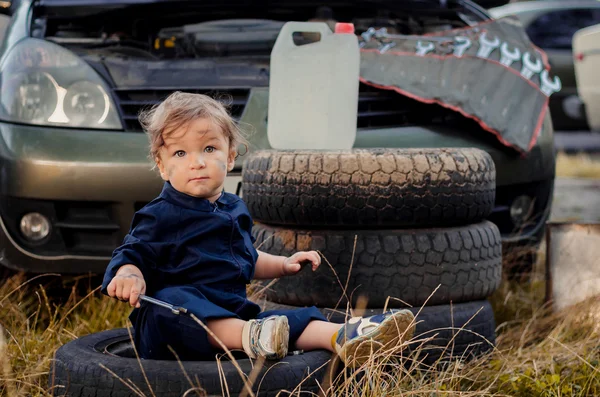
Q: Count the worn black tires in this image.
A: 4